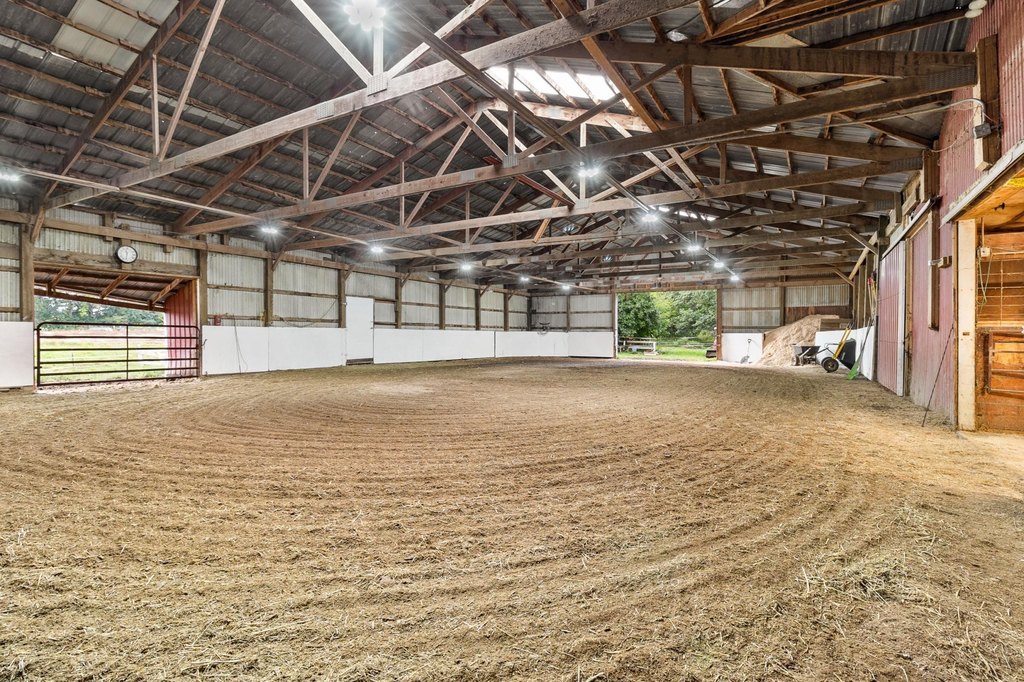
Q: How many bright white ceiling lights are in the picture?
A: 12